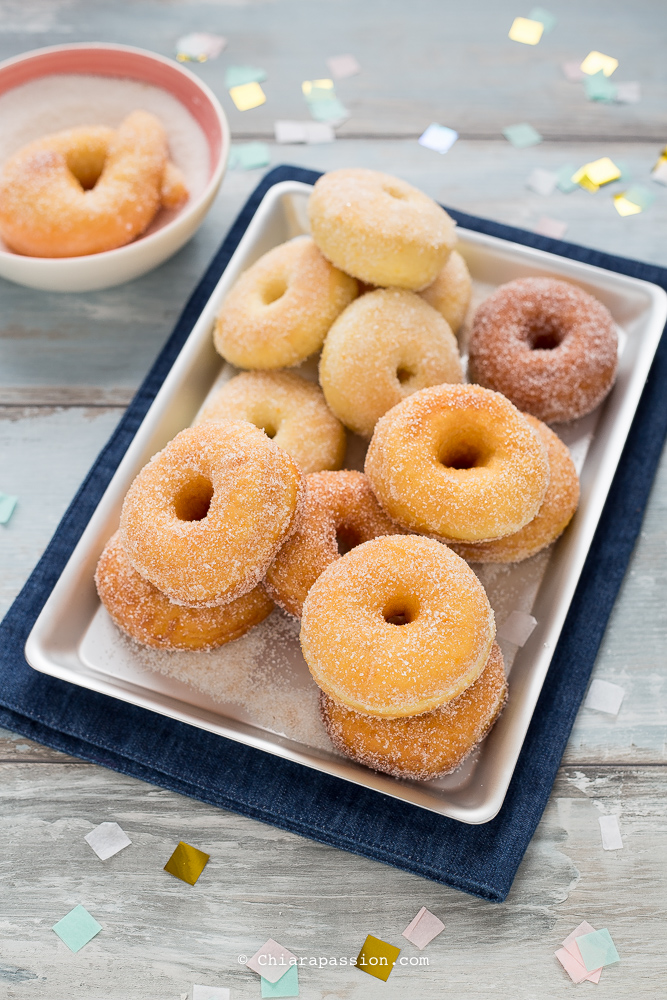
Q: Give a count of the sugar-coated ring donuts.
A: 14